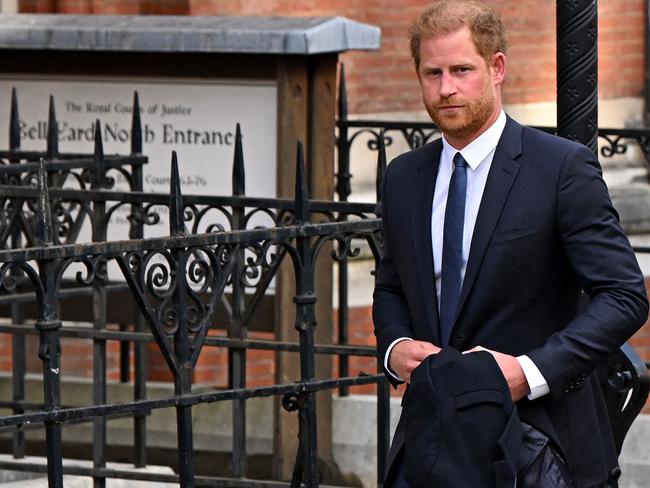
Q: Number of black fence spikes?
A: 10